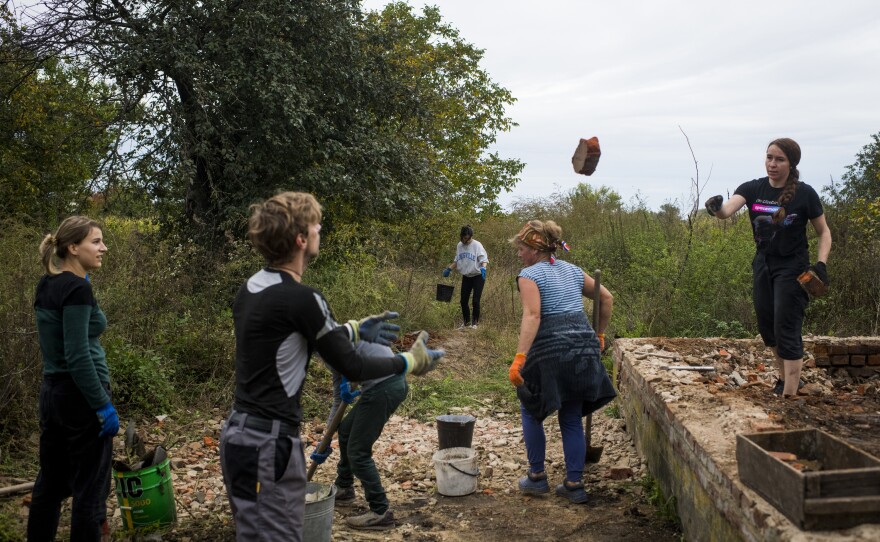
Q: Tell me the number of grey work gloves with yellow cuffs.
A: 2